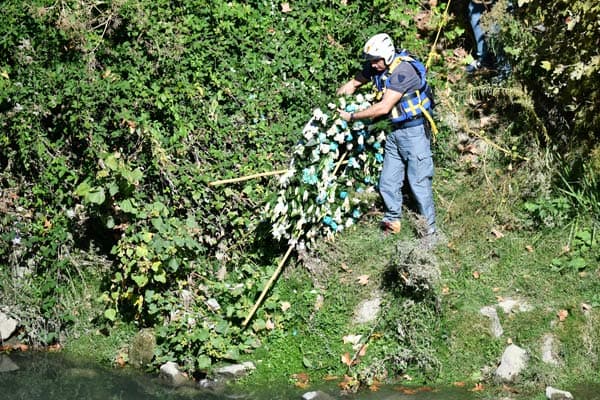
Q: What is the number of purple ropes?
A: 0